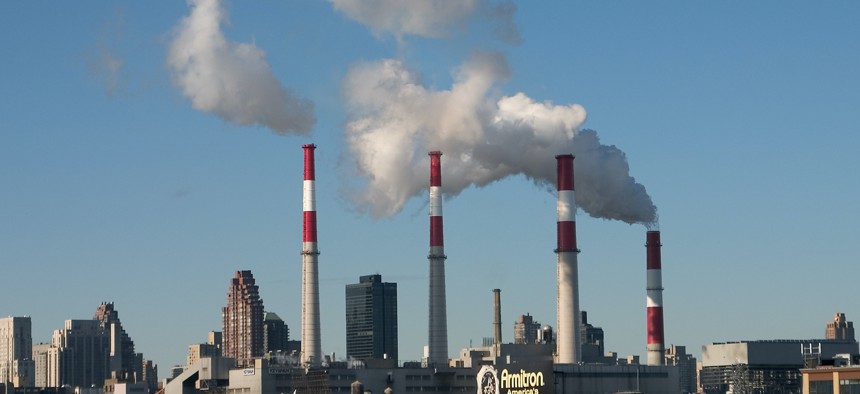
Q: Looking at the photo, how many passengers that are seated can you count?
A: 0